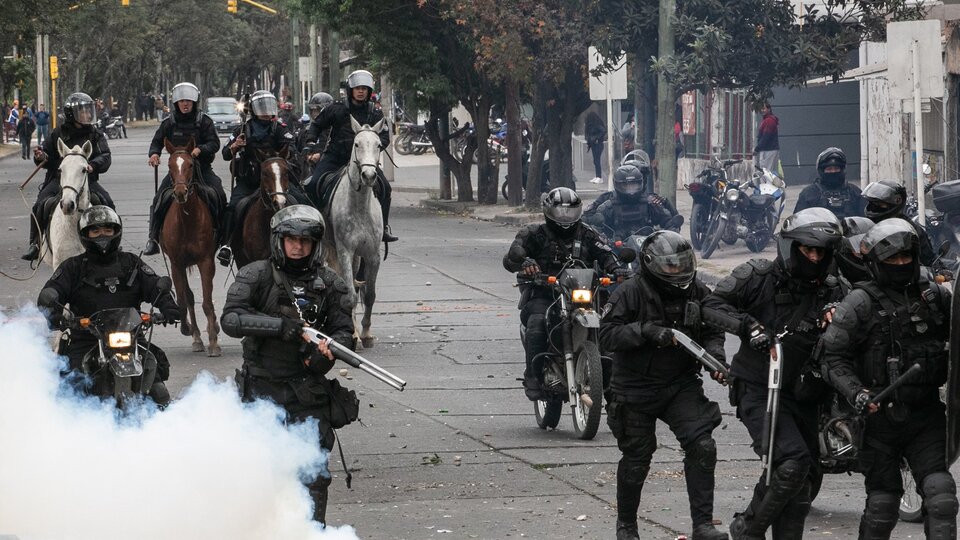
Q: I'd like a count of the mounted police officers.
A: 4